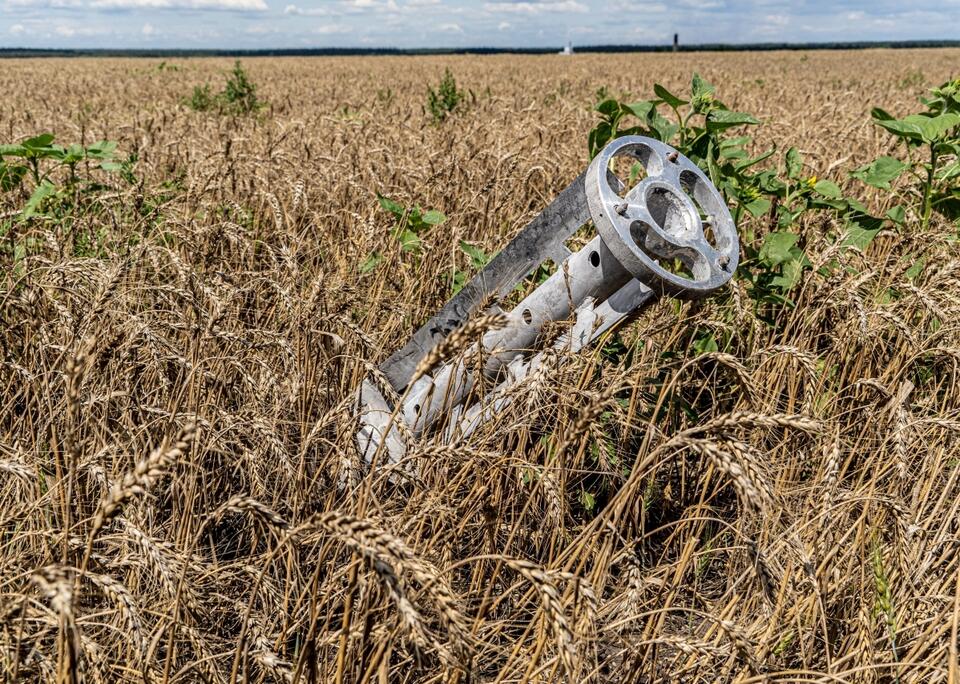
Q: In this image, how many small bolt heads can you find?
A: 3